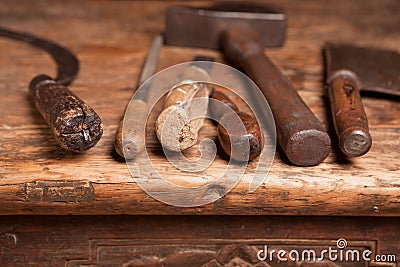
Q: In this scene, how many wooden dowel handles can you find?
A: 6